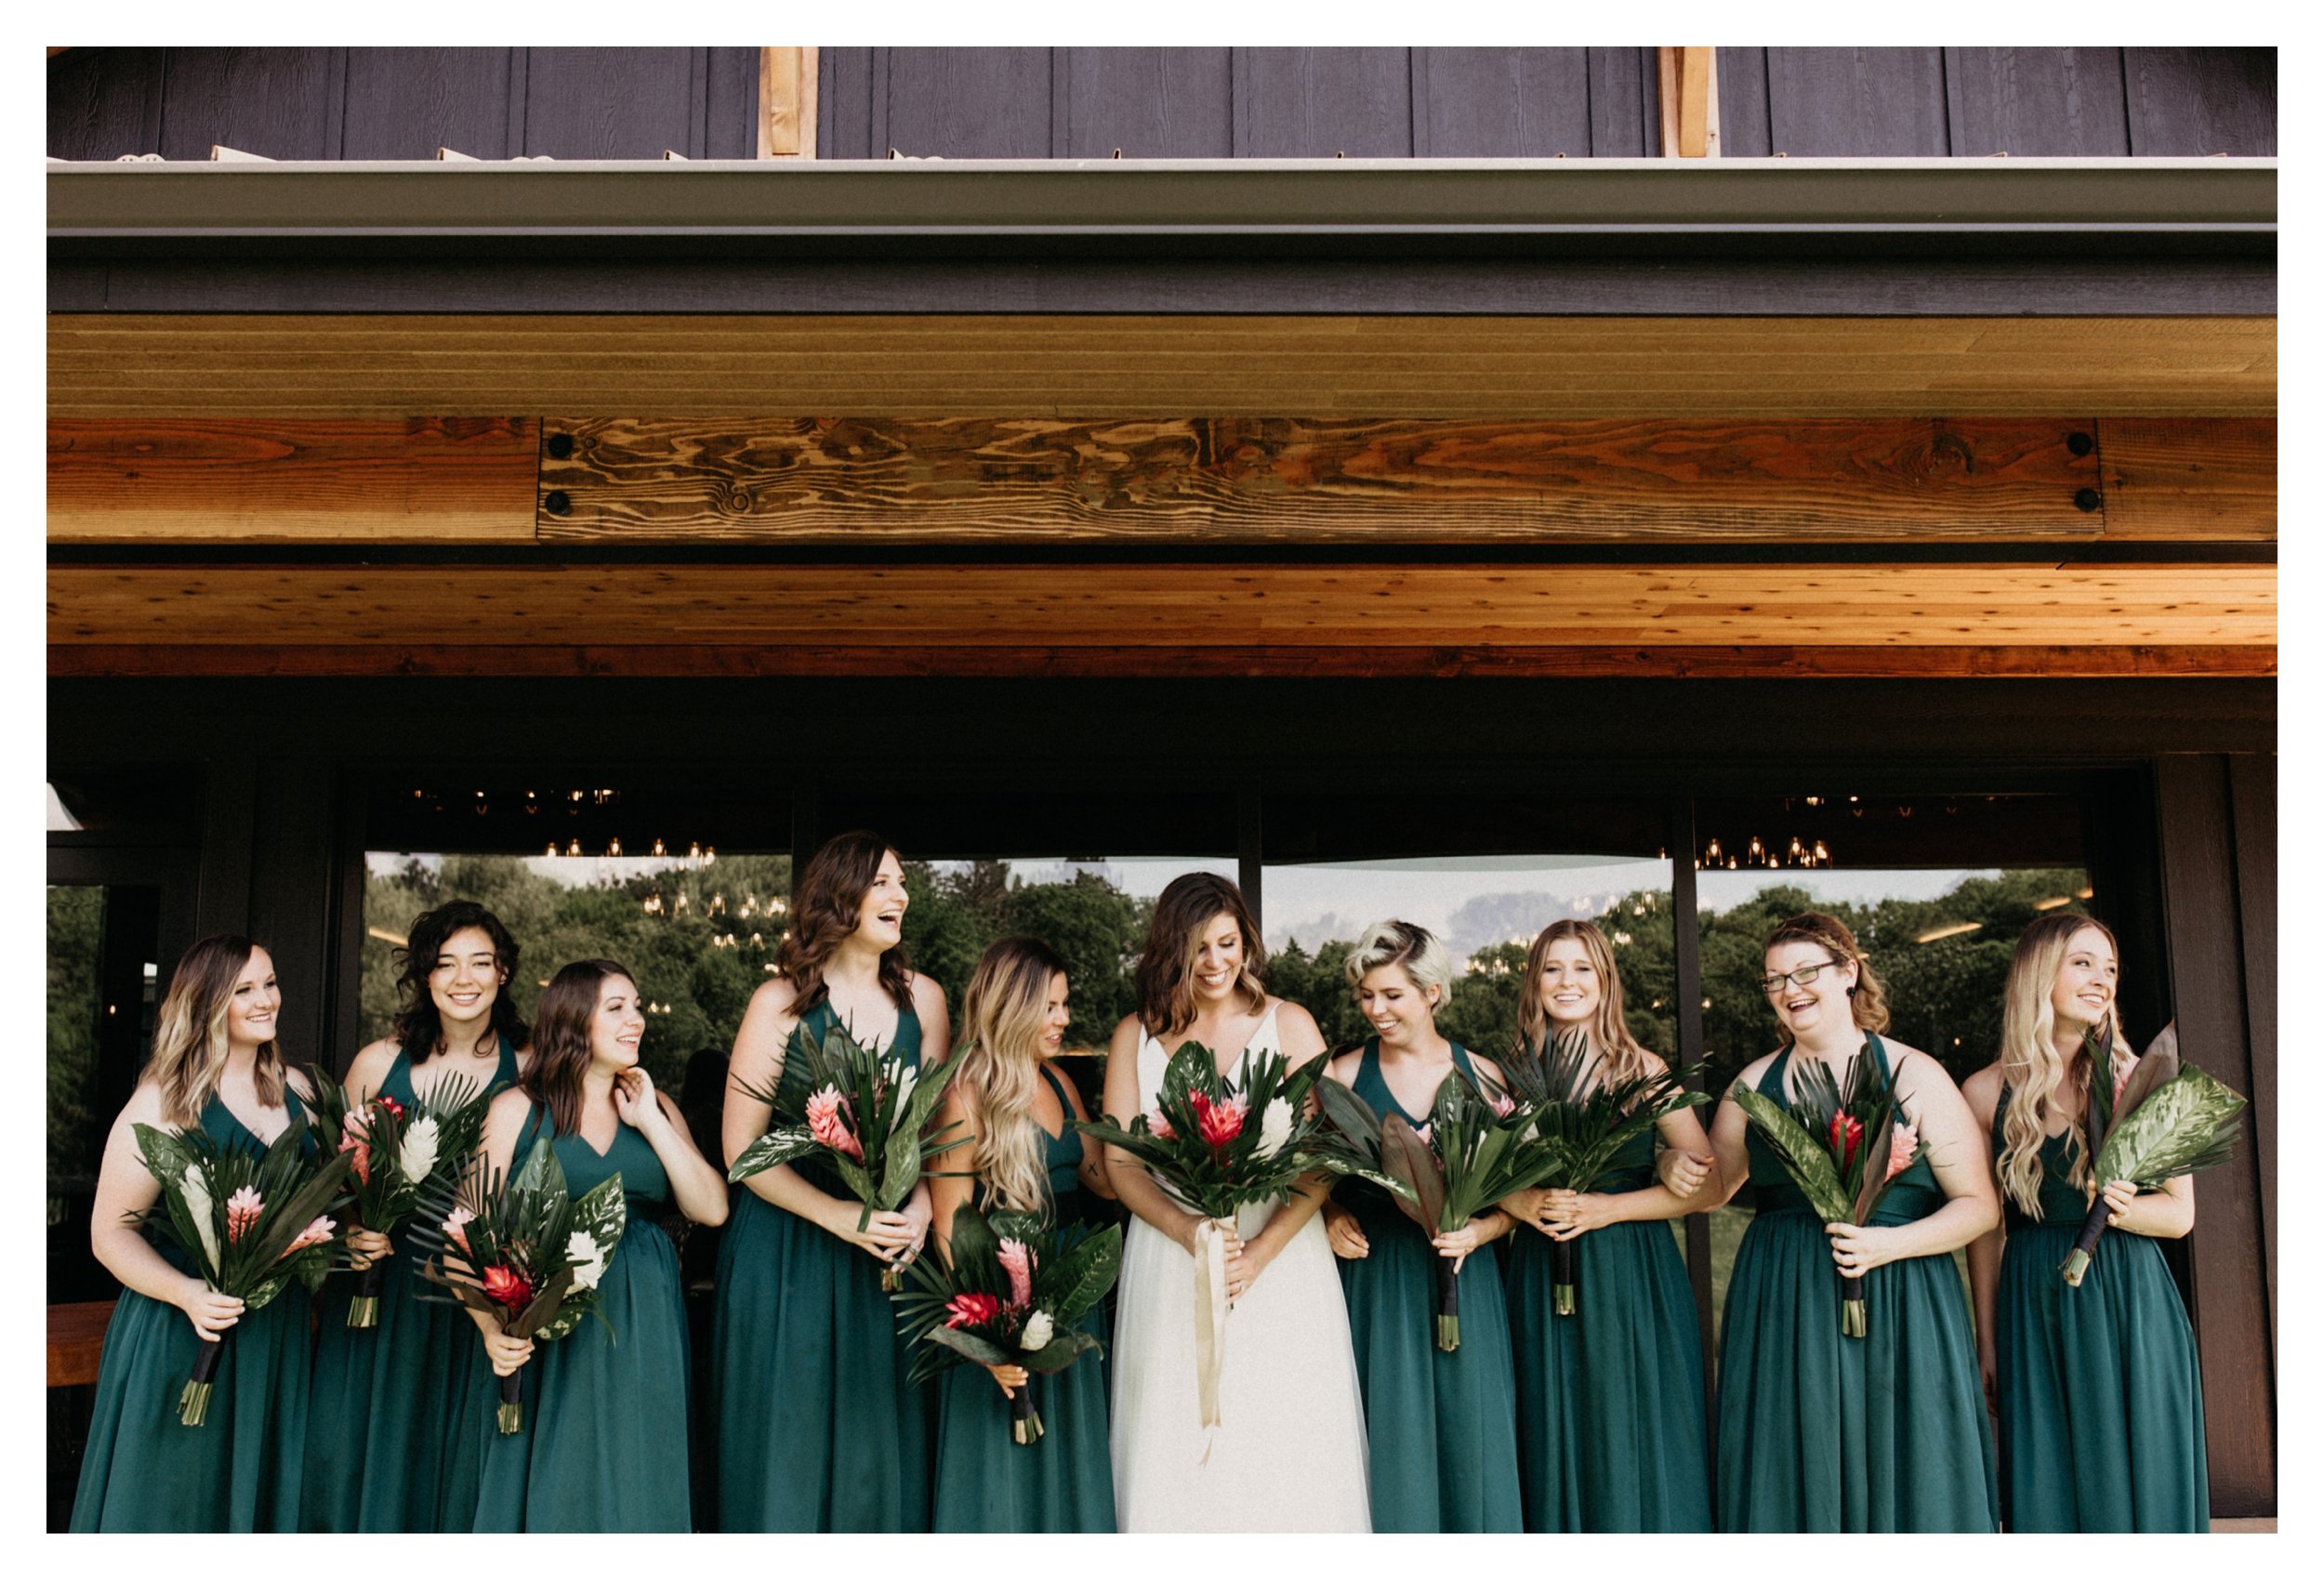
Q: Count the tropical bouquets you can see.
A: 10